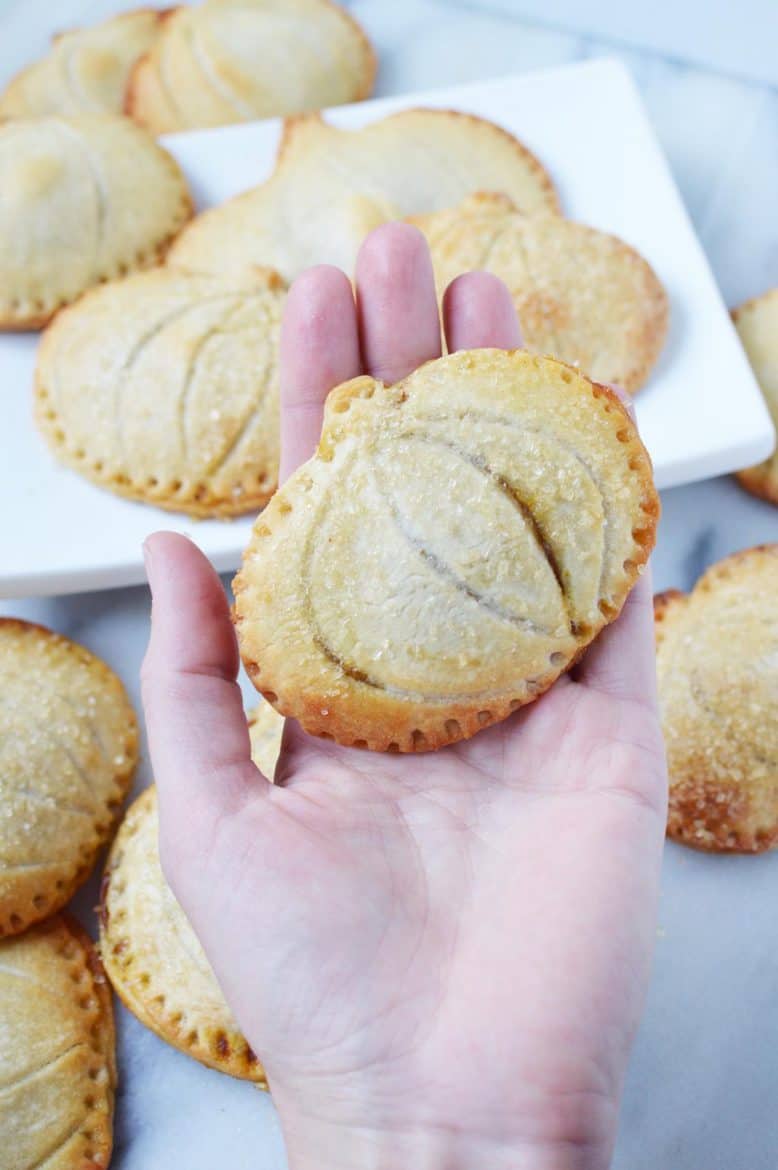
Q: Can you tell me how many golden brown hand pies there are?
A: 12